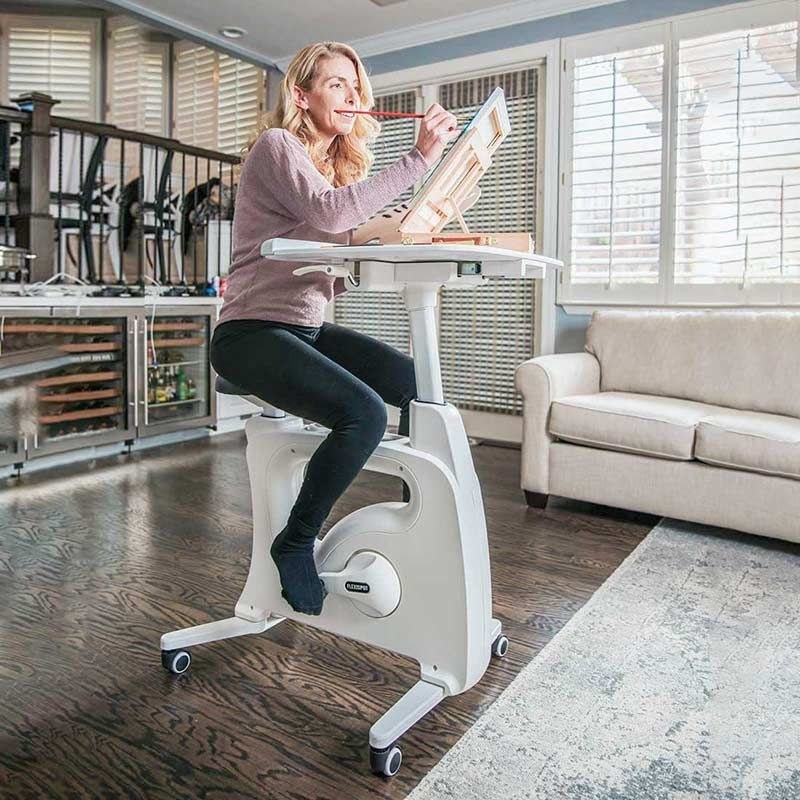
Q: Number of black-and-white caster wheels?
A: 3